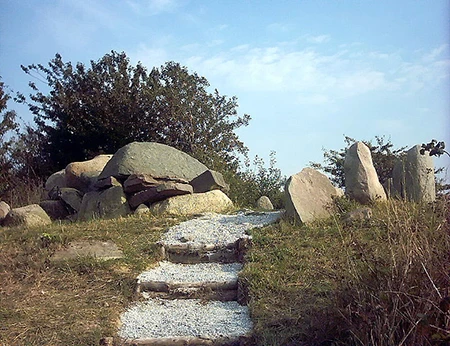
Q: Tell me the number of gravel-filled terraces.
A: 3